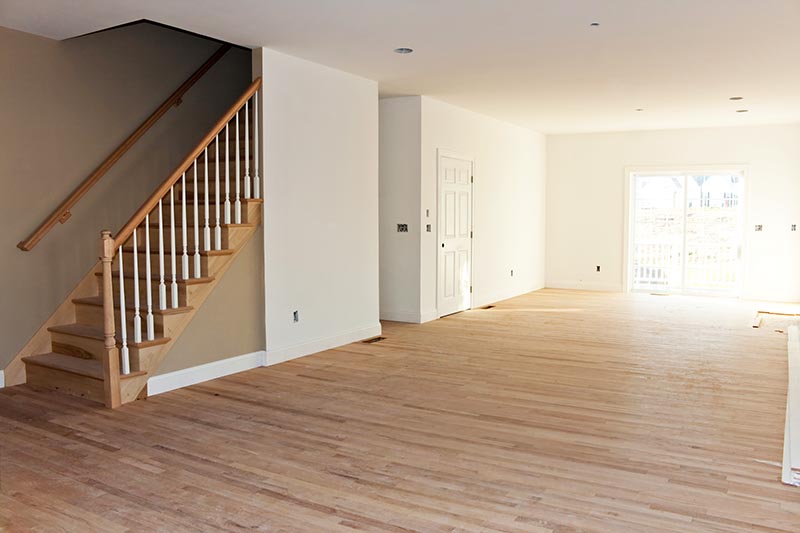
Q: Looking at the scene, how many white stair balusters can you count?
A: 13